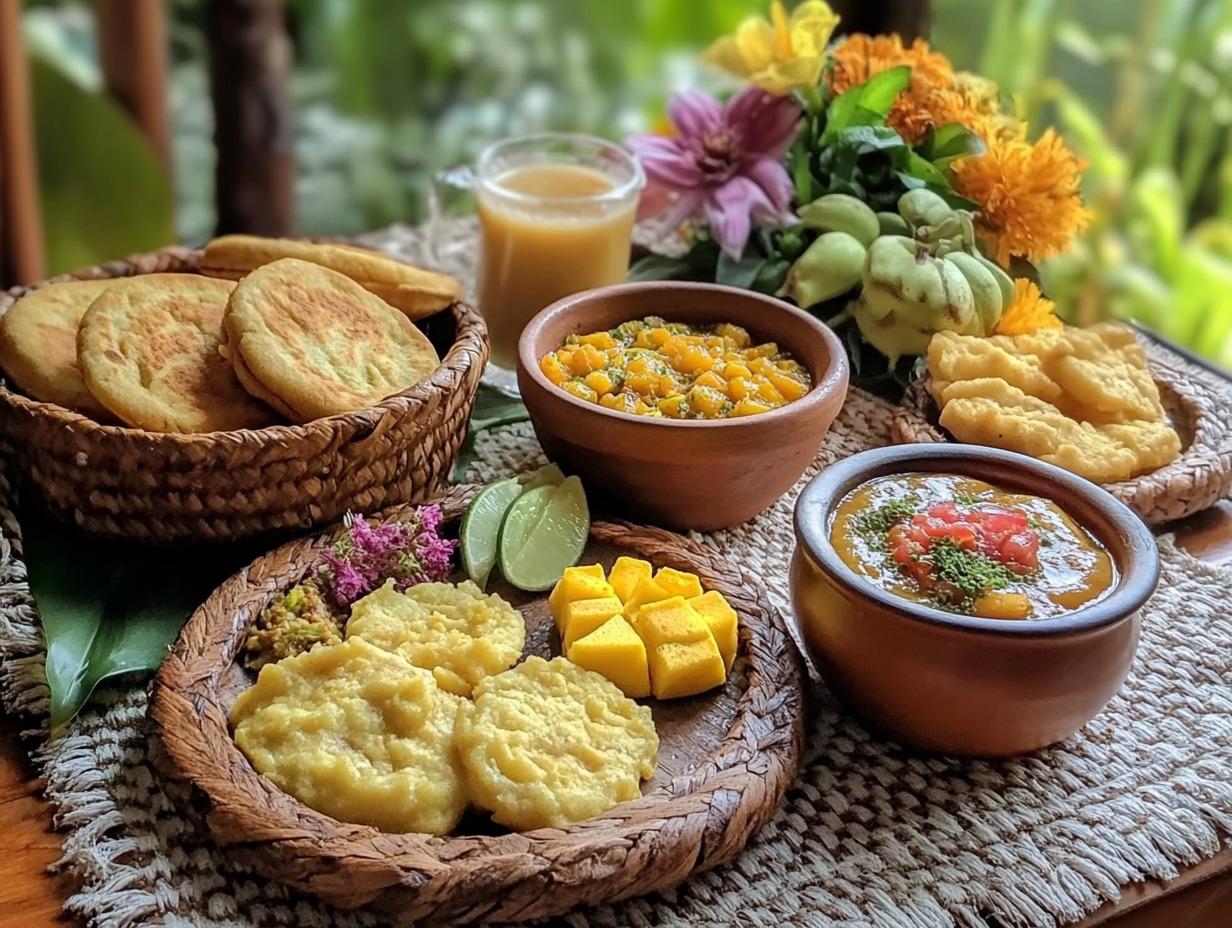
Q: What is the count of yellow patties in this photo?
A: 3